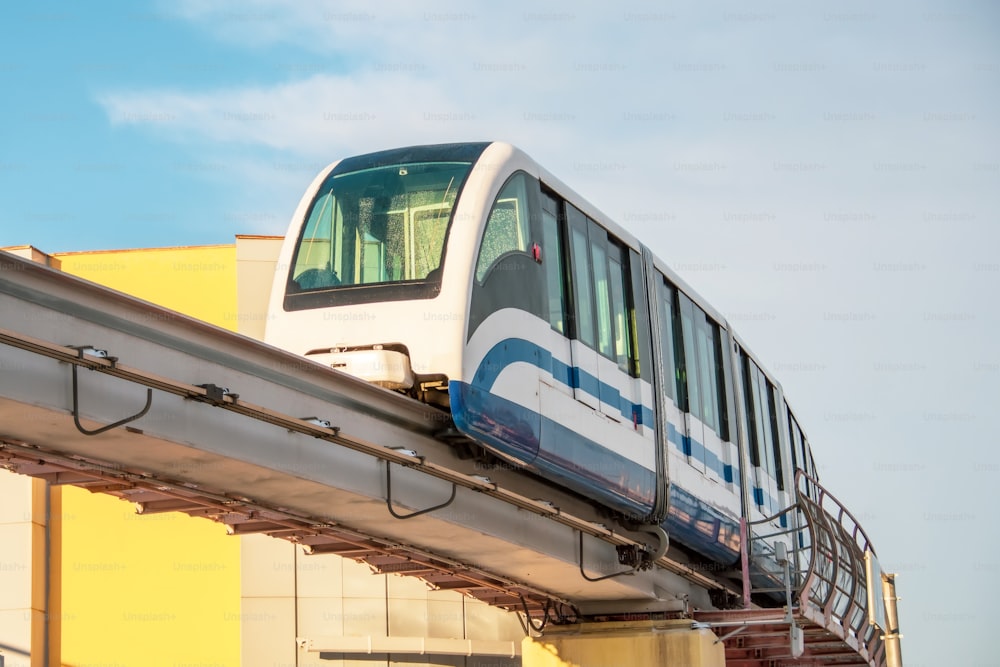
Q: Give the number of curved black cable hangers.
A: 3